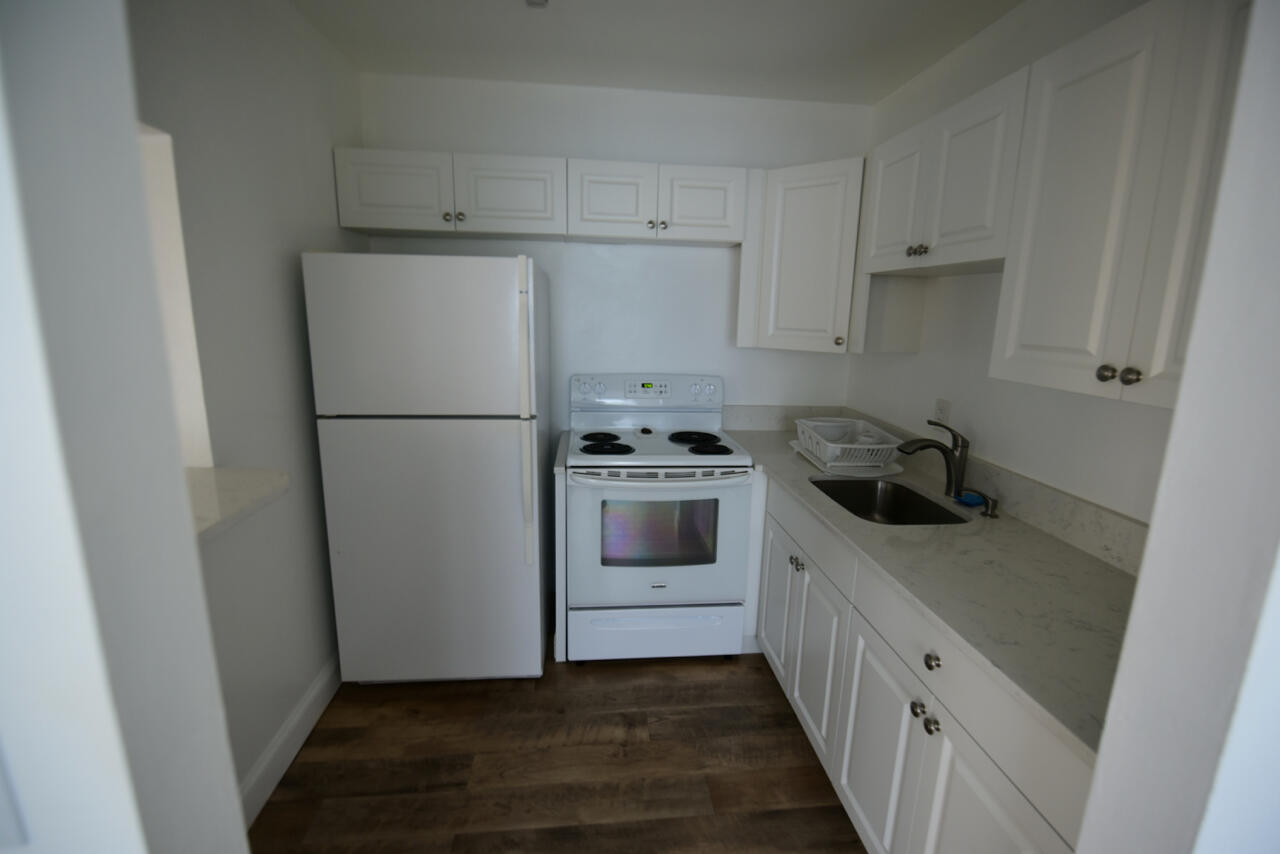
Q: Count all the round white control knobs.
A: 4